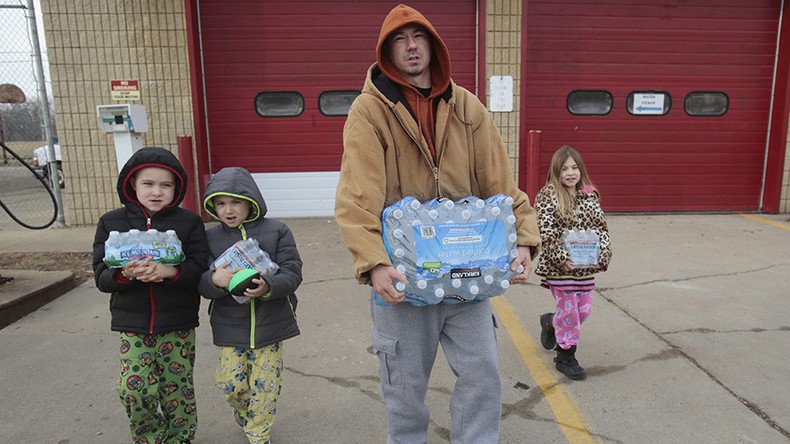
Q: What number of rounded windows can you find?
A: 5